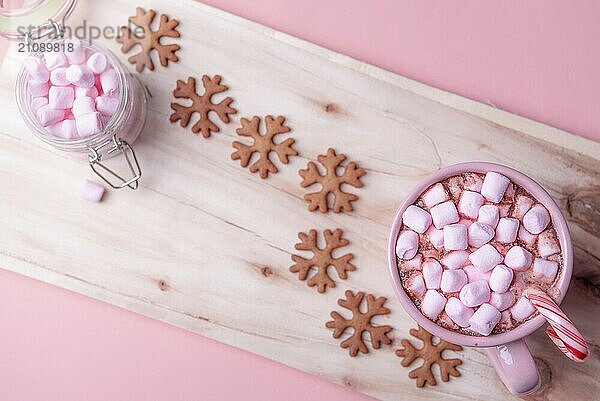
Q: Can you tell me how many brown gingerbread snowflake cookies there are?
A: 7